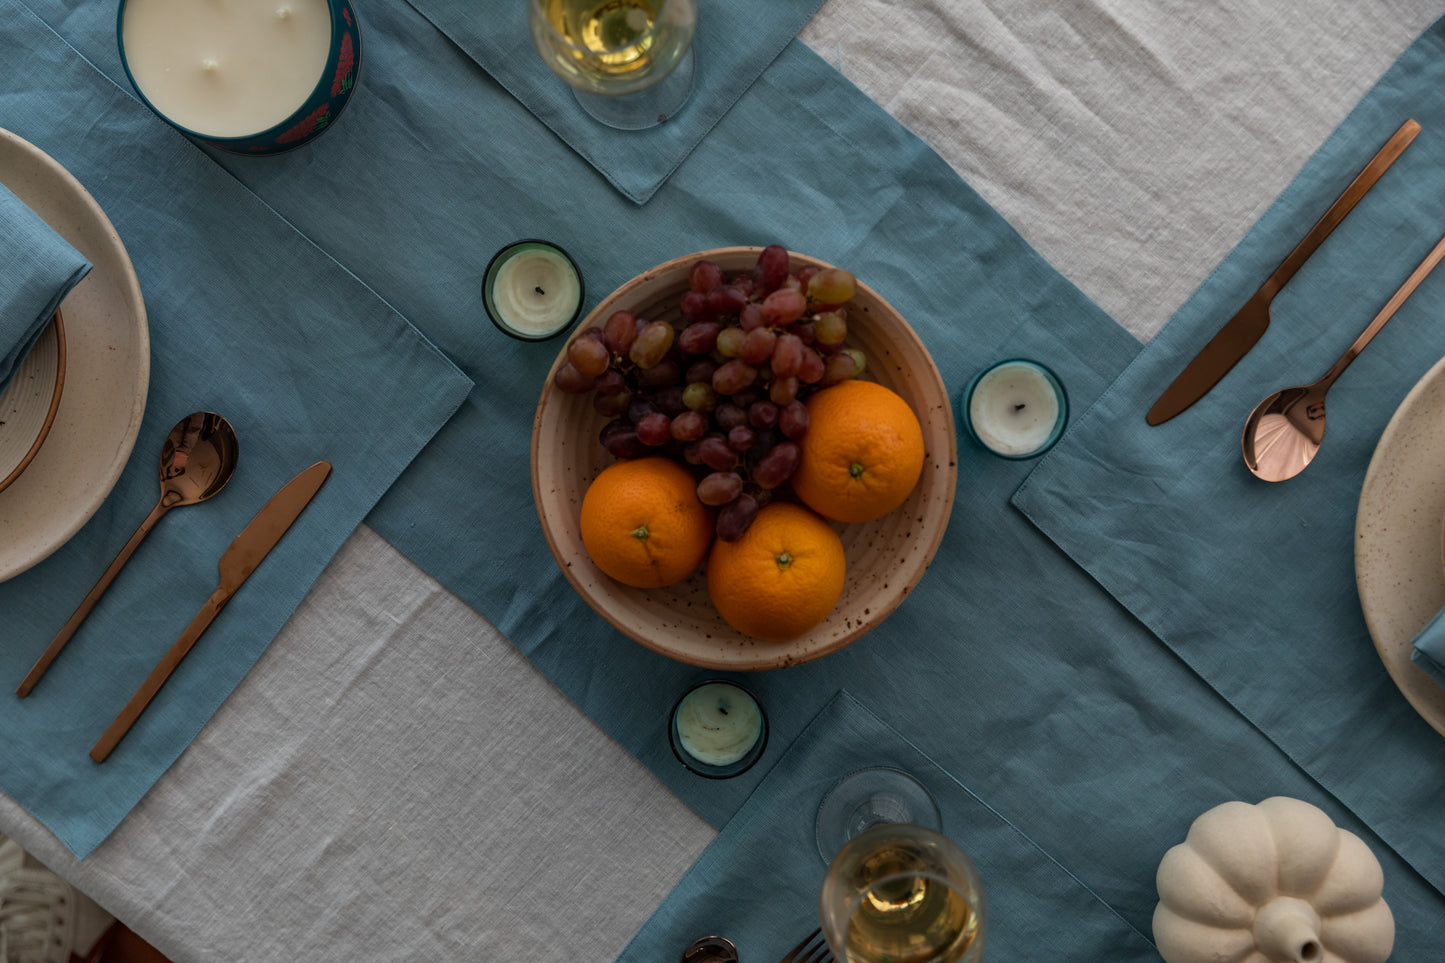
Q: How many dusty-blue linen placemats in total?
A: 4